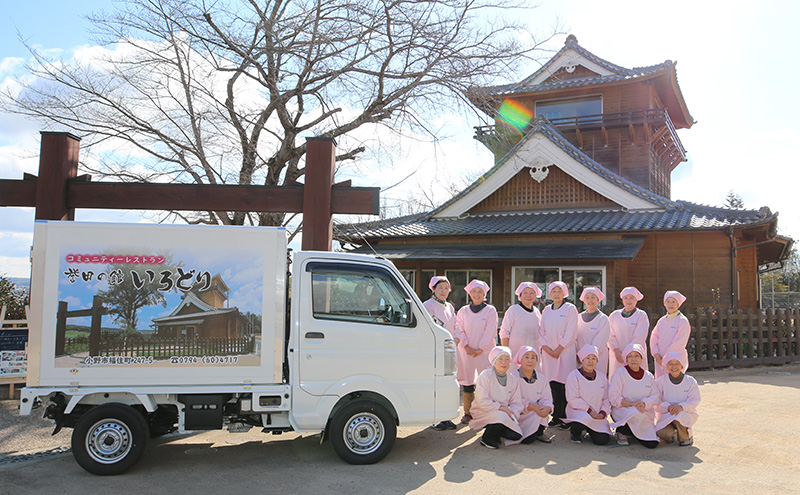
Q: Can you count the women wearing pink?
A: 12